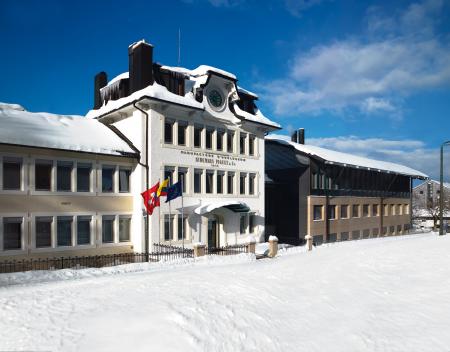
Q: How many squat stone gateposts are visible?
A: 4